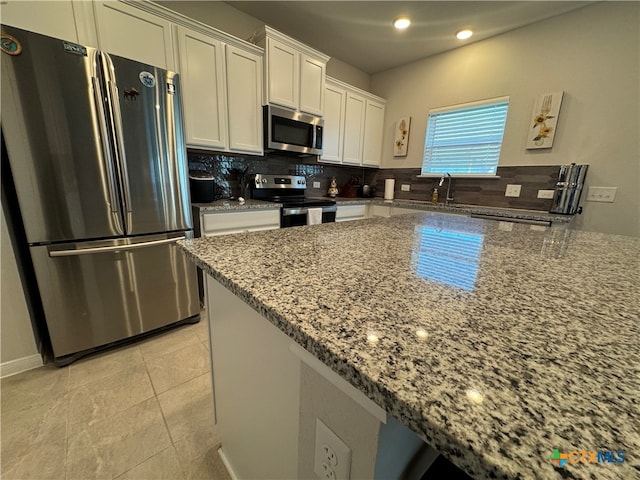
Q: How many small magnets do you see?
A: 5